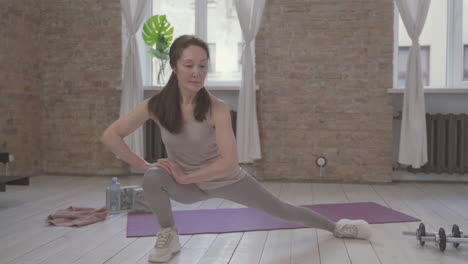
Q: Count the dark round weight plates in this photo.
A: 3